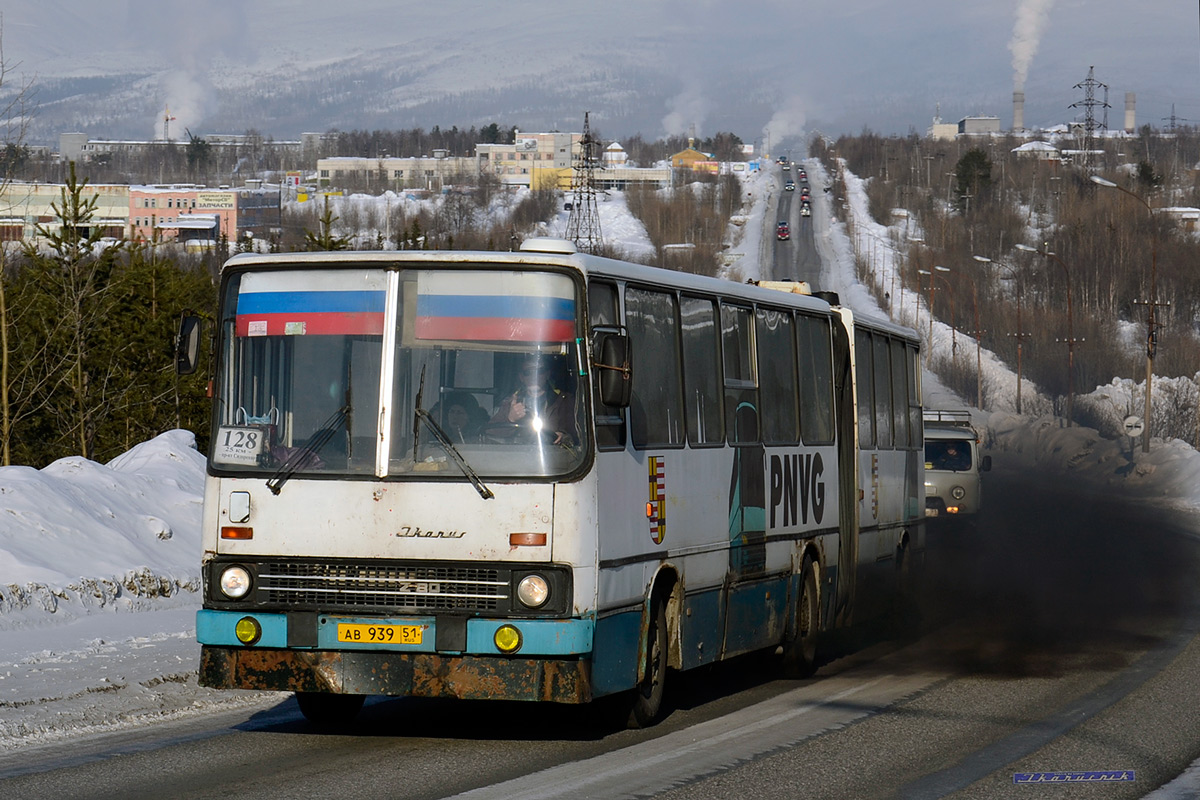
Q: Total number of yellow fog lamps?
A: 2